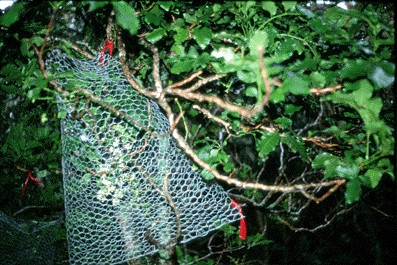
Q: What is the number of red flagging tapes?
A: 3